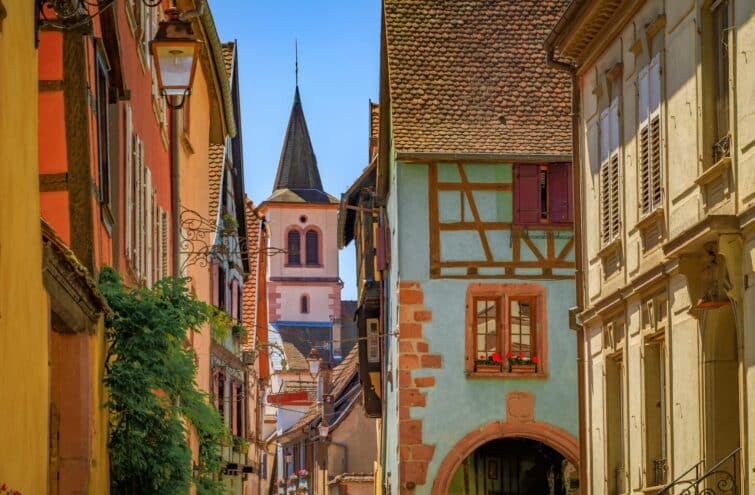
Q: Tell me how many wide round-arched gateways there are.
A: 1